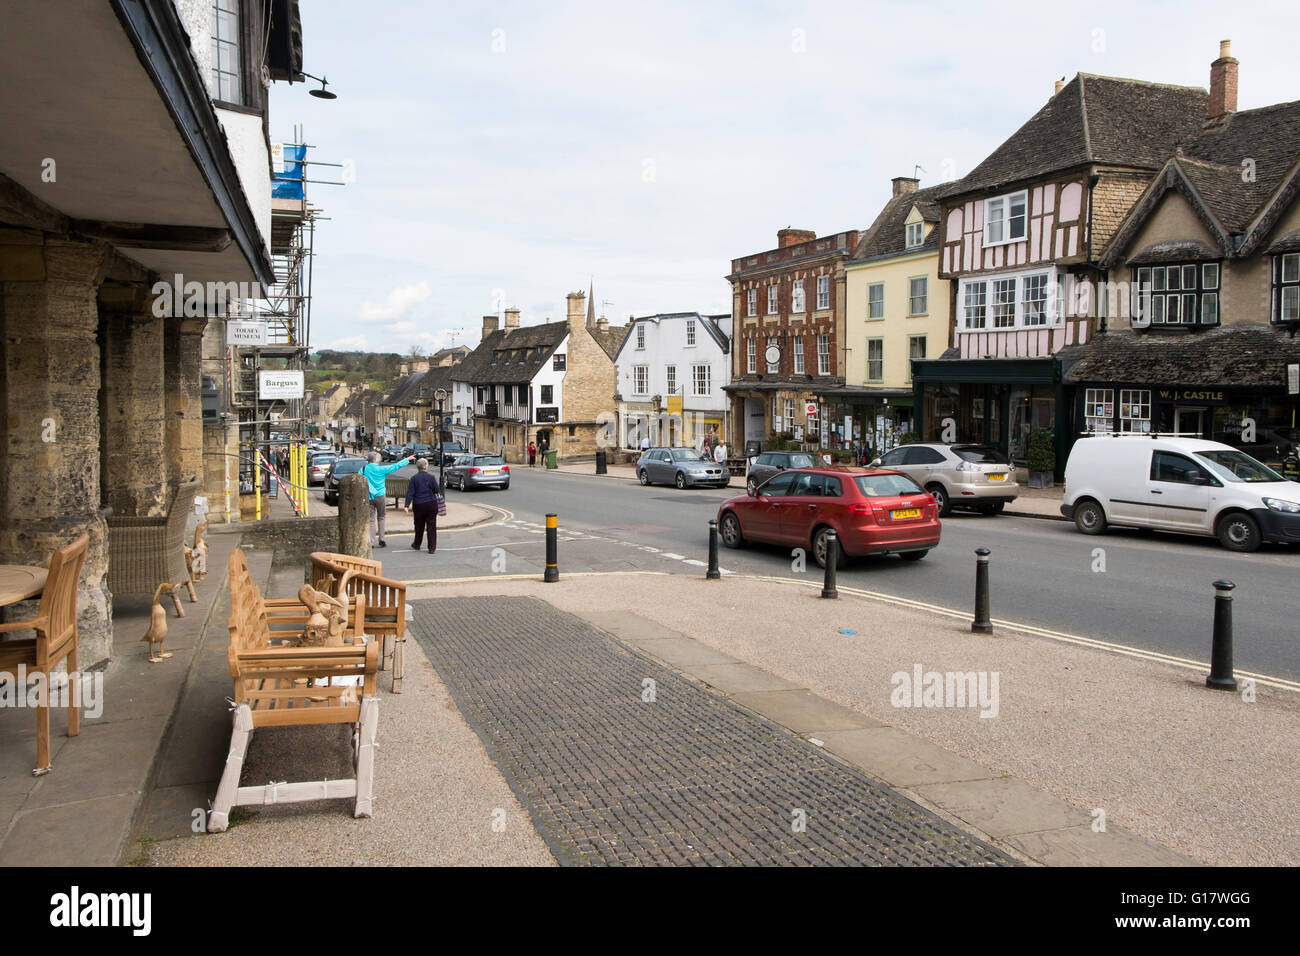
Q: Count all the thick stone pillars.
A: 3